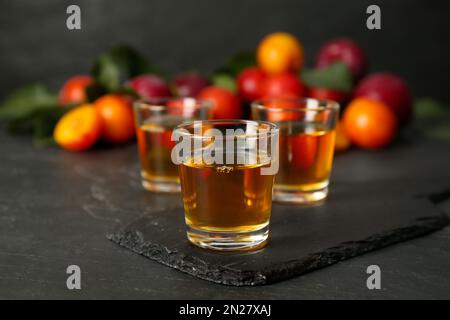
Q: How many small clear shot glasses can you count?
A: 3